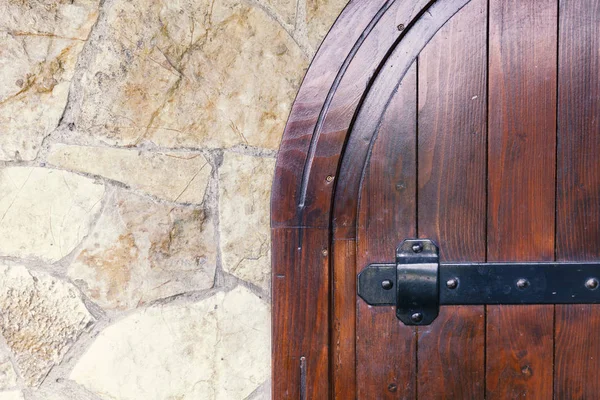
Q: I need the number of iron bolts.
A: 6